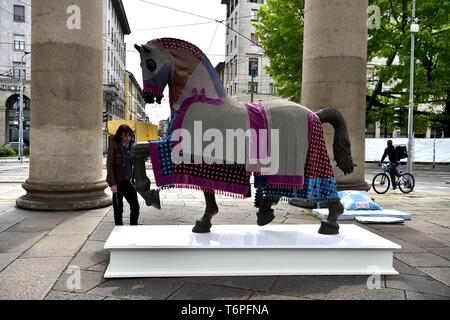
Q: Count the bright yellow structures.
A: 1